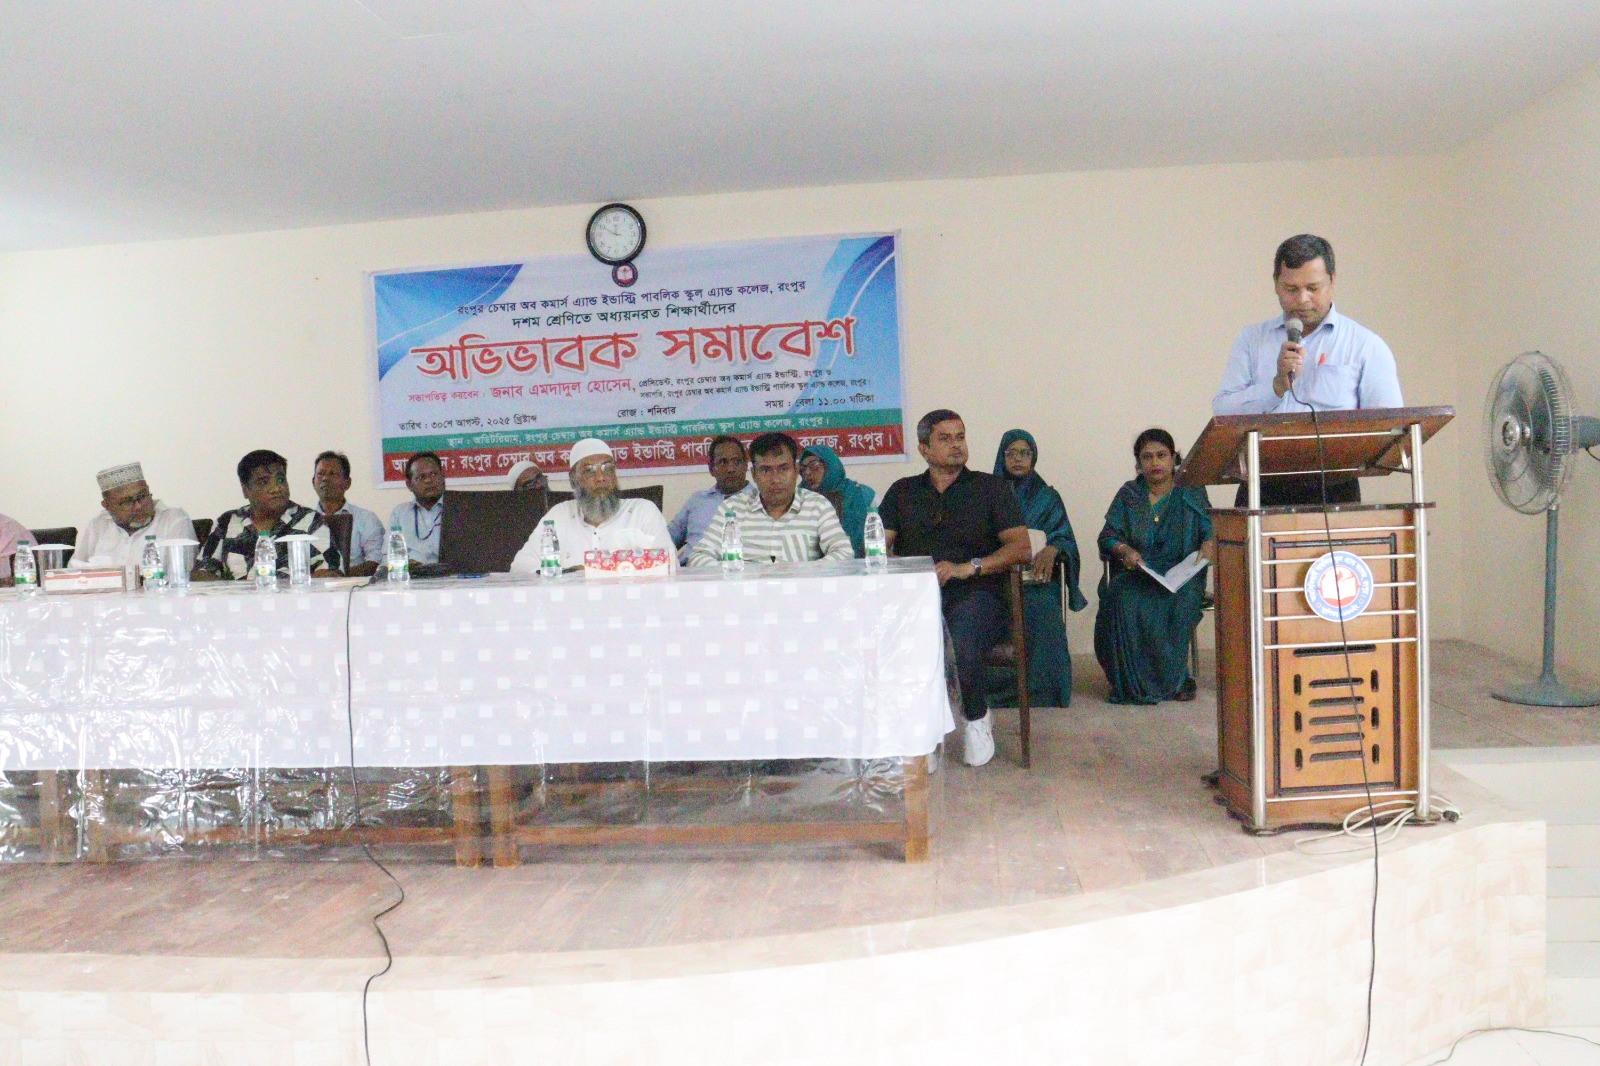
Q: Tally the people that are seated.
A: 13